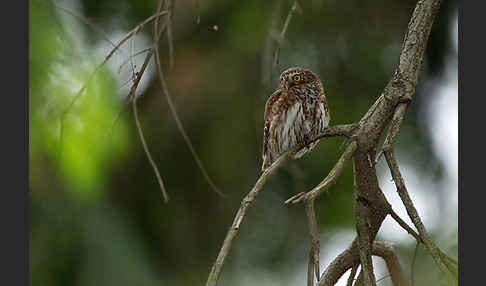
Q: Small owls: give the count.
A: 1